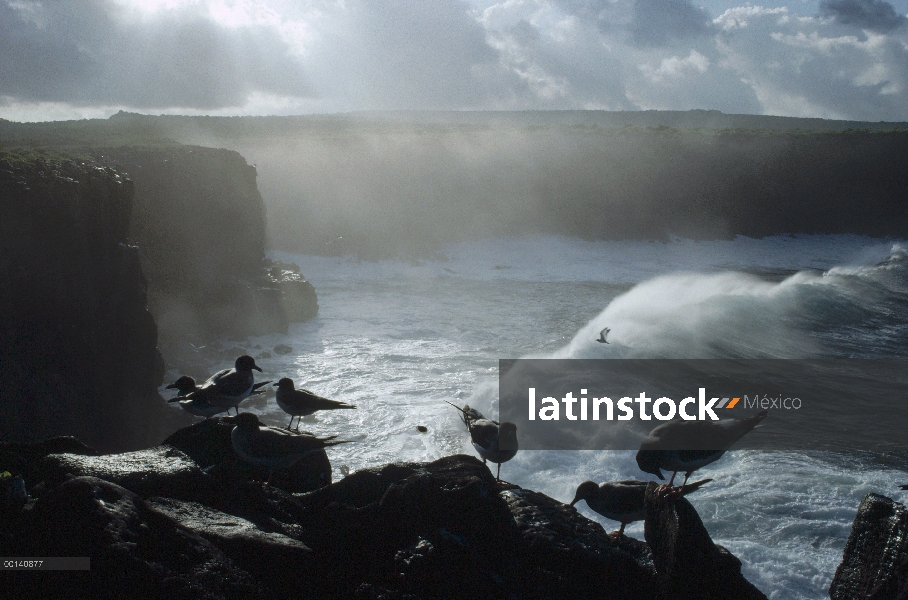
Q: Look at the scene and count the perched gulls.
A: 7